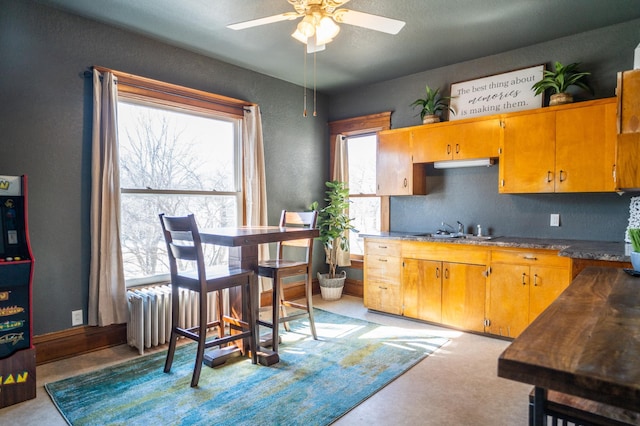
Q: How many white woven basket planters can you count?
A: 1